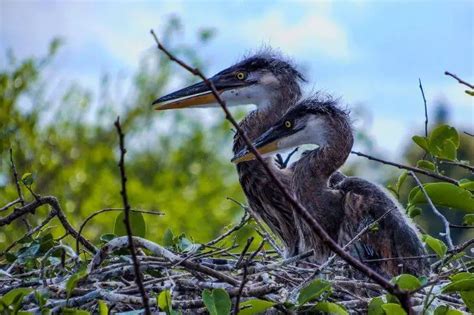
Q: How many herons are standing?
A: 2